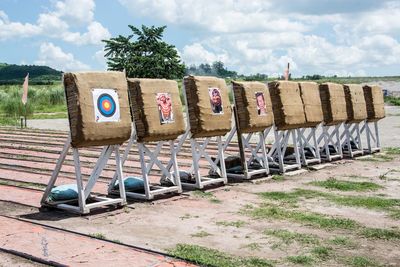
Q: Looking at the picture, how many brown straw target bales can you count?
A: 9